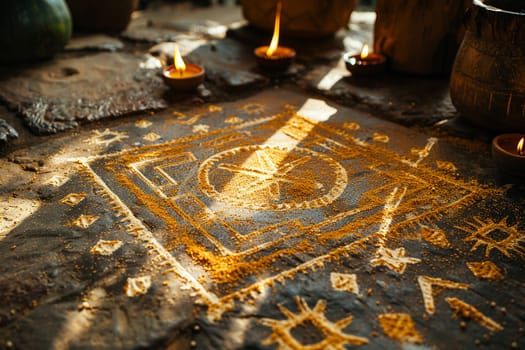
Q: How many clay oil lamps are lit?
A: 4